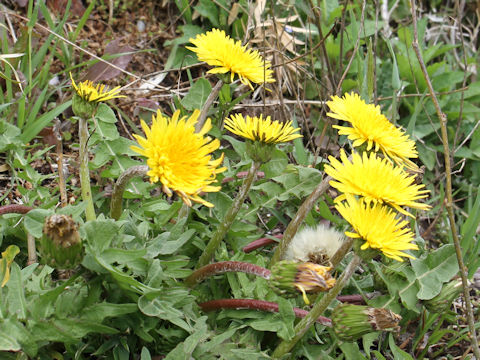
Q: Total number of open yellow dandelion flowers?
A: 7